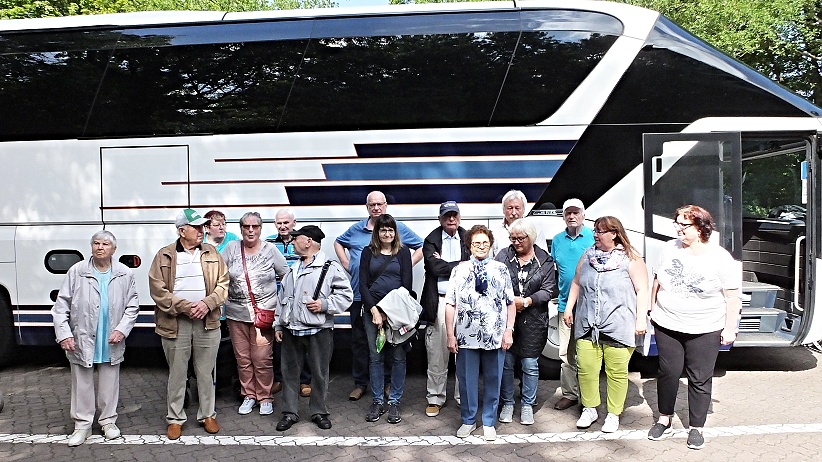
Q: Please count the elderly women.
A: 4